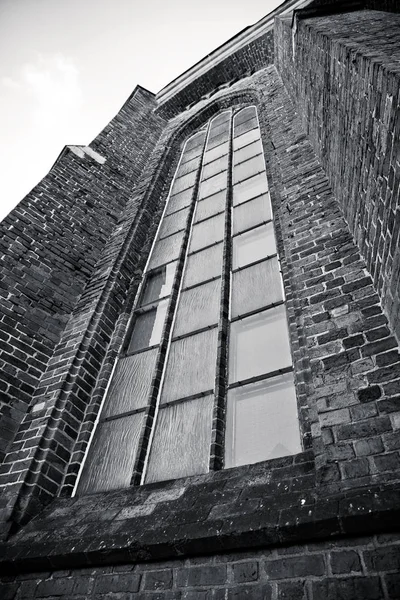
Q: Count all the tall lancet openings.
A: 3